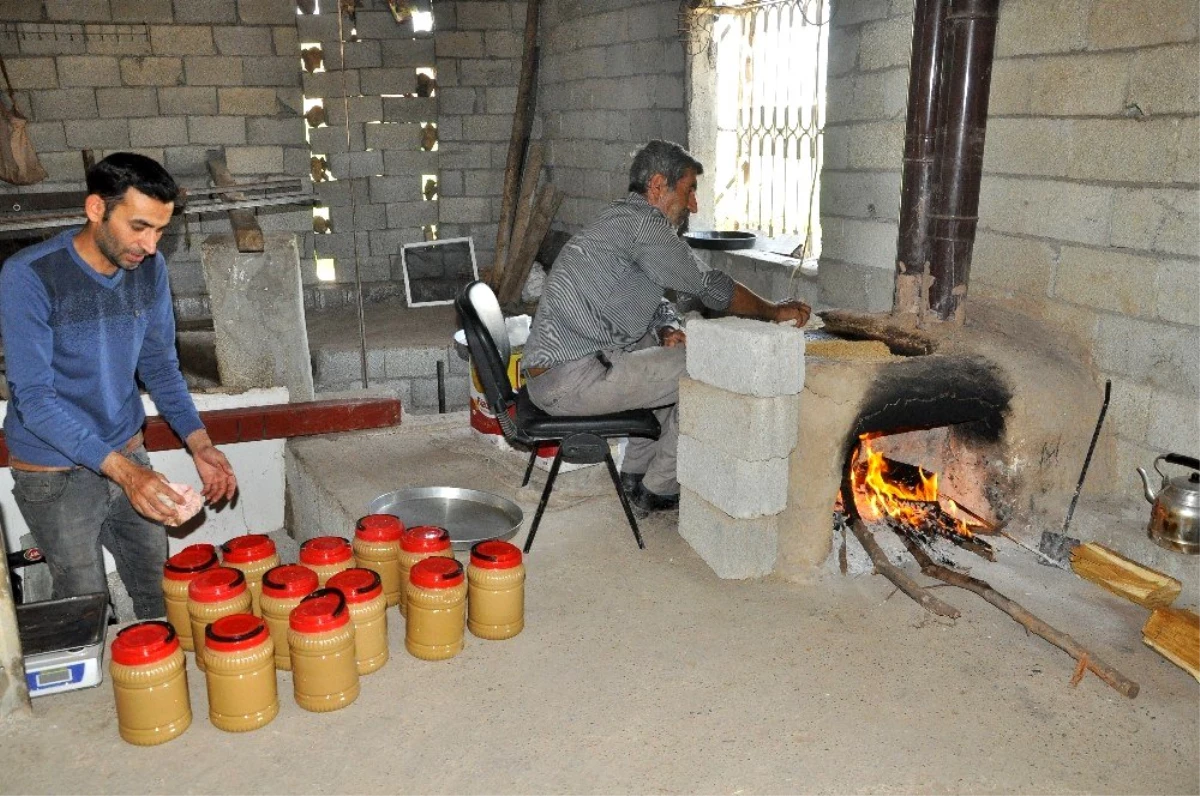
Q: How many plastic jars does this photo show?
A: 13